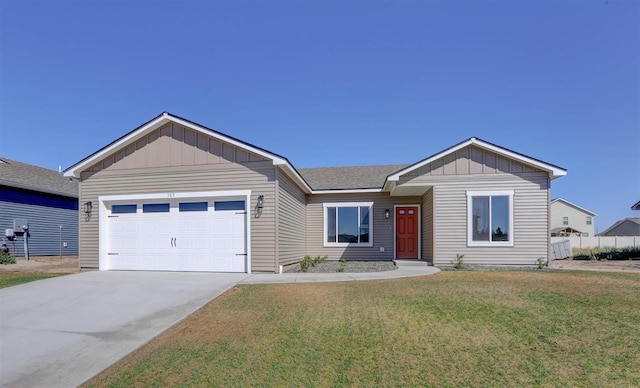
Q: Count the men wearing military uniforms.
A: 0